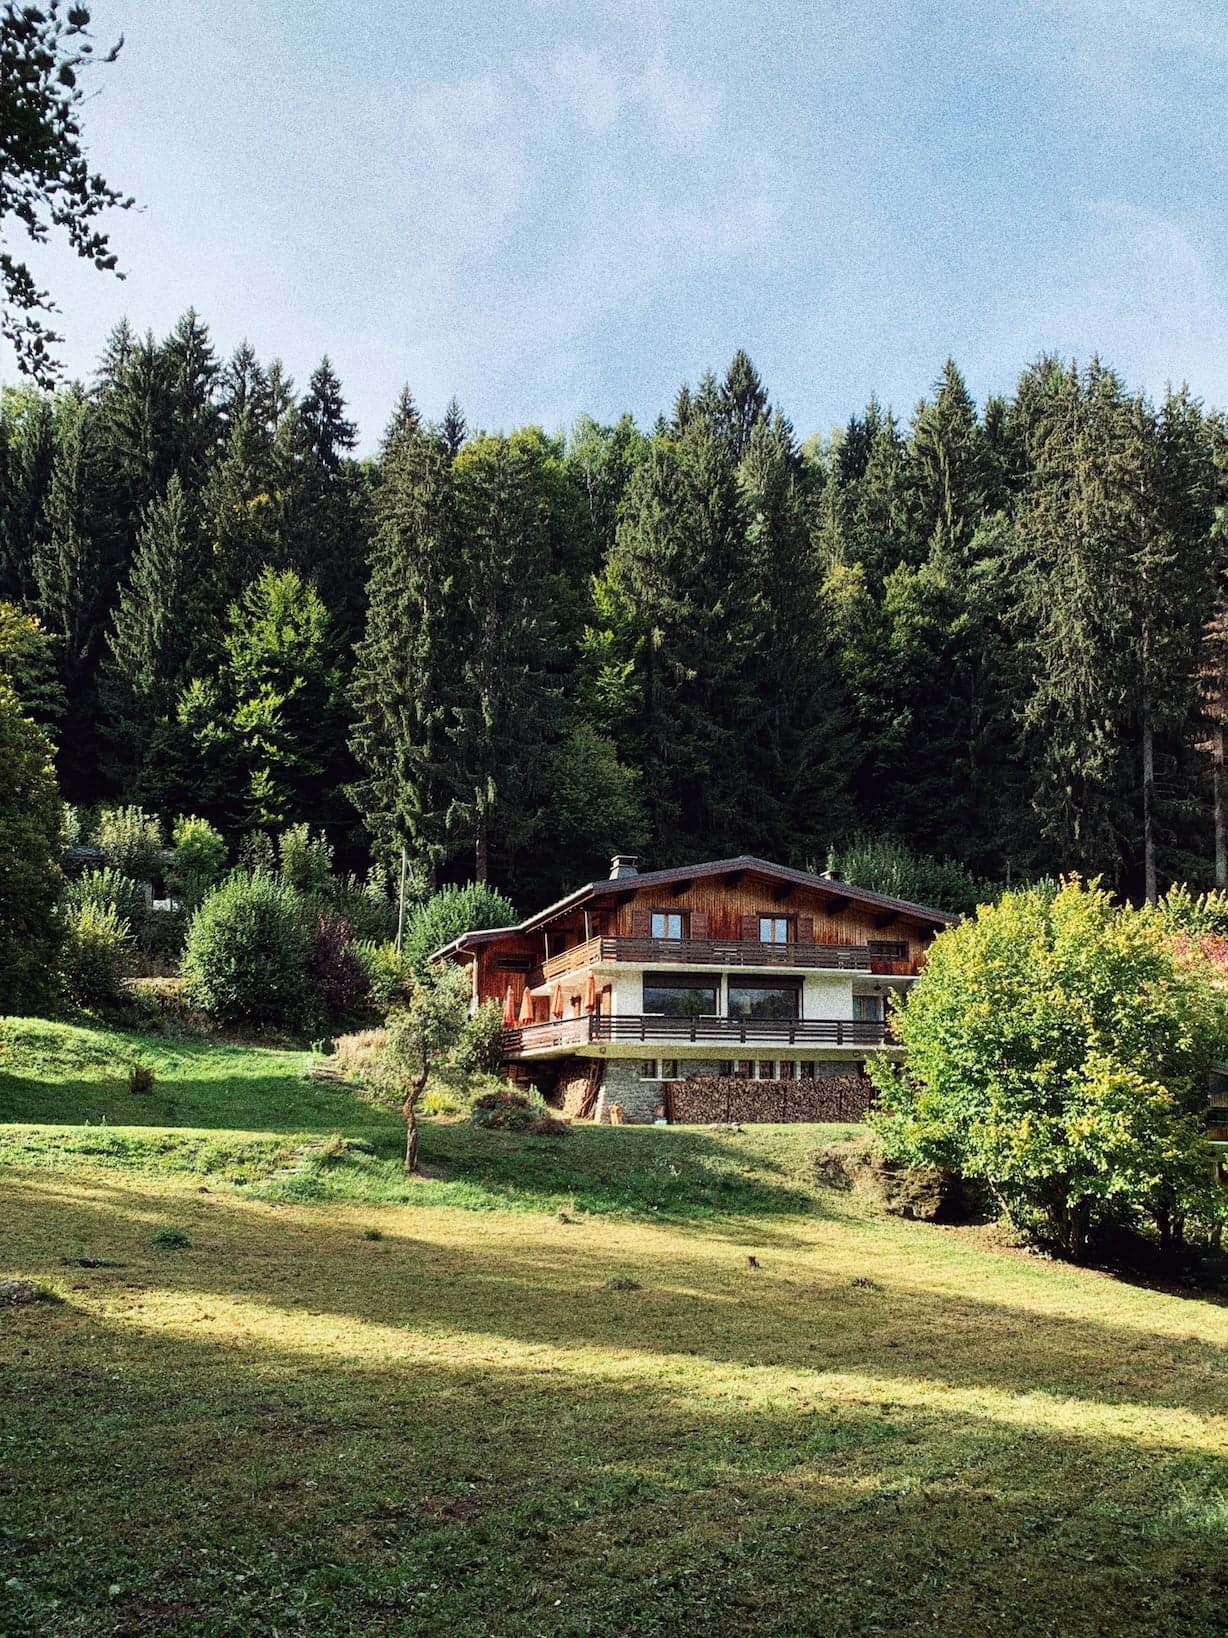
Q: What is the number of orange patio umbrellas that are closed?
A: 4